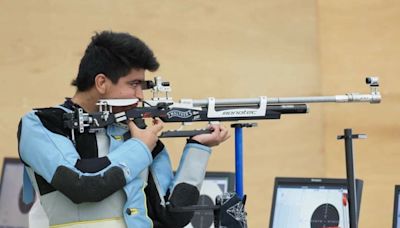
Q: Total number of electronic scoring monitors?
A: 4